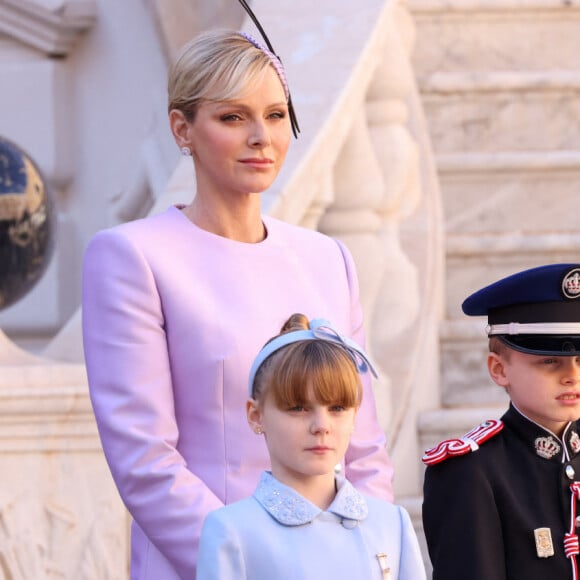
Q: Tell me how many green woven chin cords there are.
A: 0